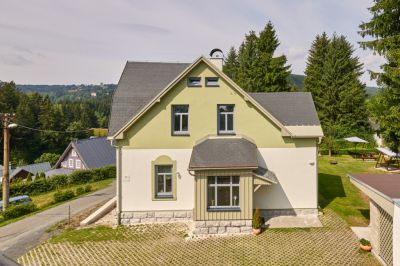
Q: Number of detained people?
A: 0